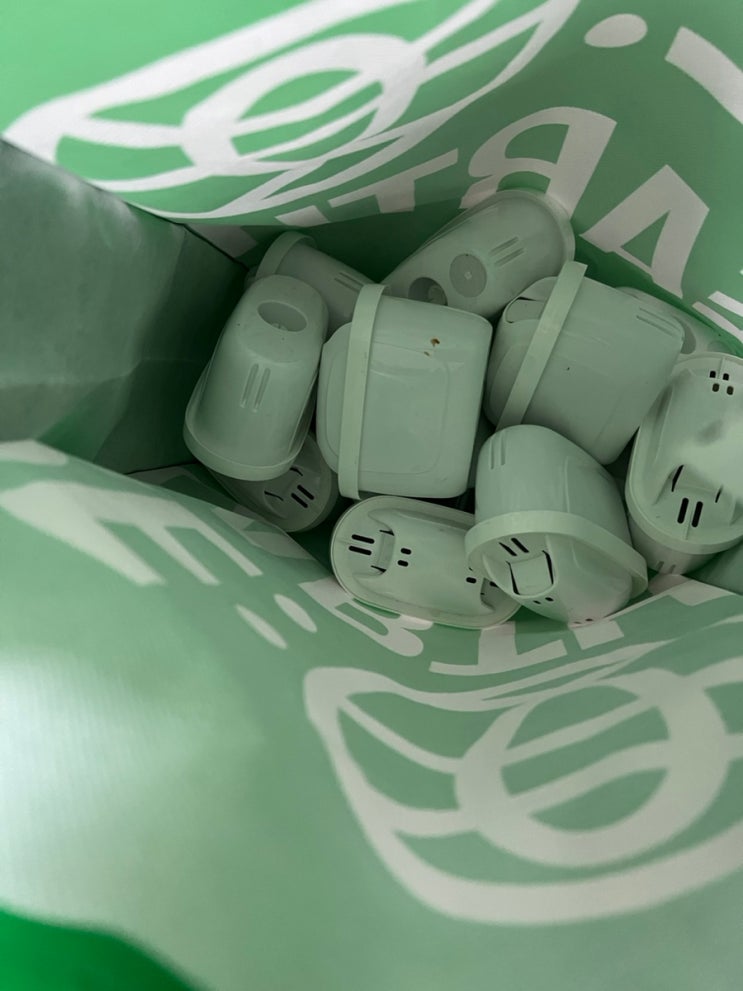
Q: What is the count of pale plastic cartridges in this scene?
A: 10